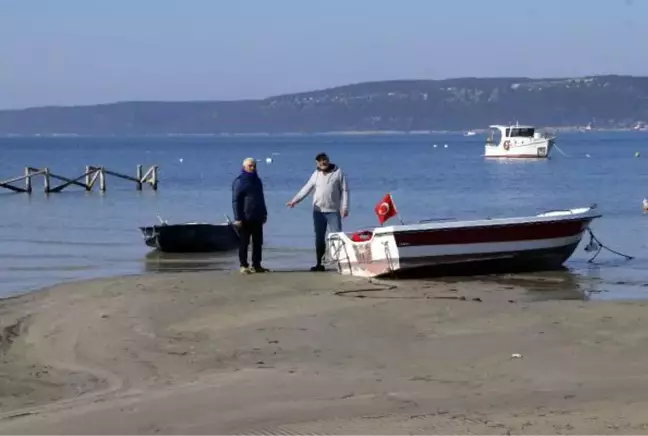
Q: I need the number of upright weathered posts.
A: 6